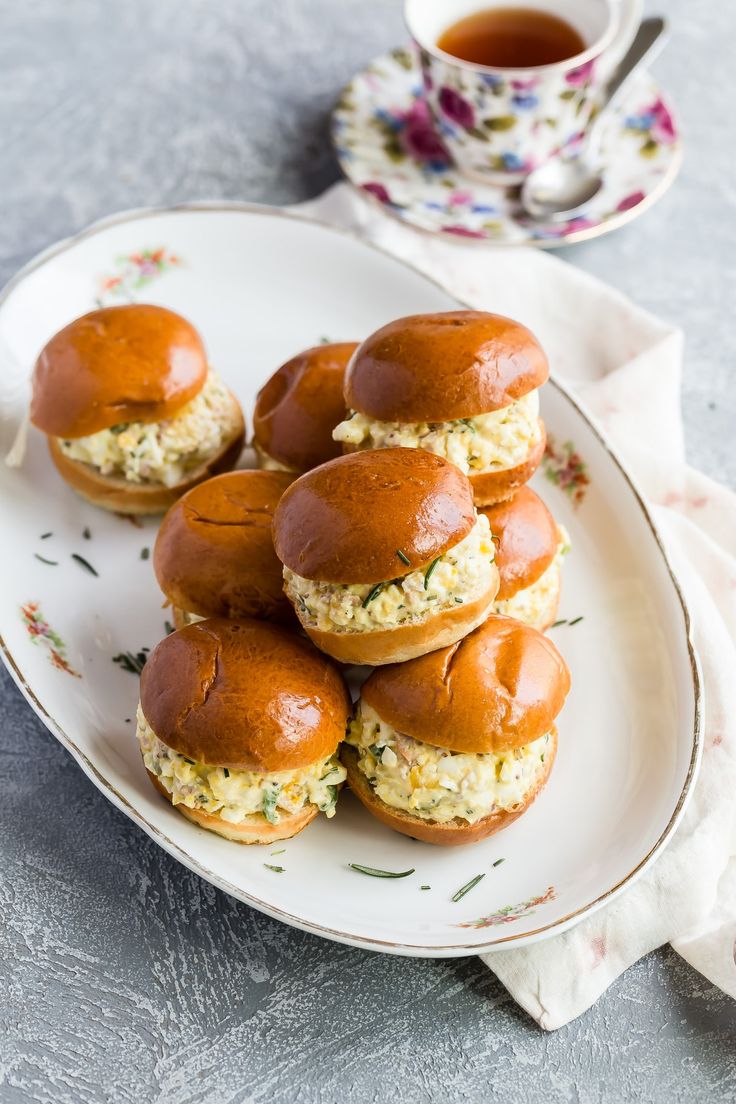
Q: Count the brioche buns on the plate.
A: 8